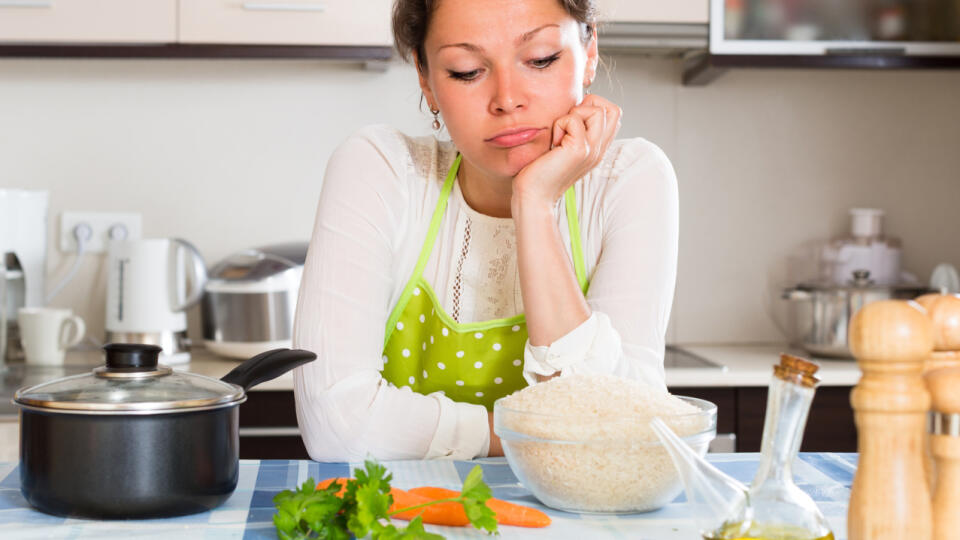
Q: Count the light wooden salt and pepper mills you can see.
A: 3